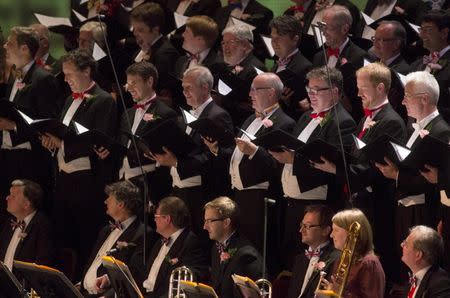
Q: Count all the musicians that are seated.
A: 7